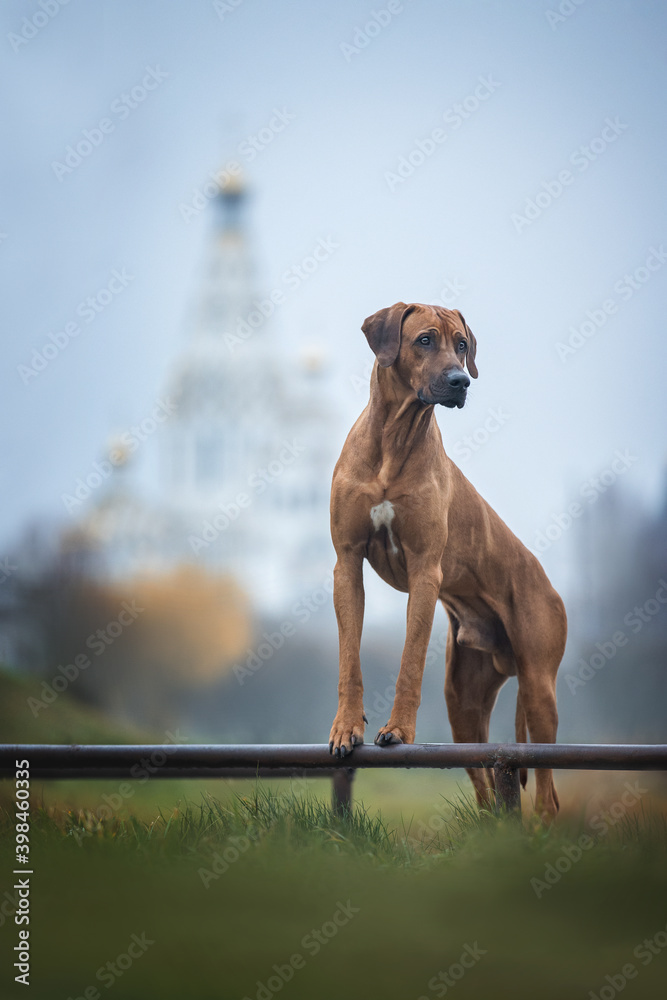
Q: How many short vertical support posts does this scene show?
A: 2